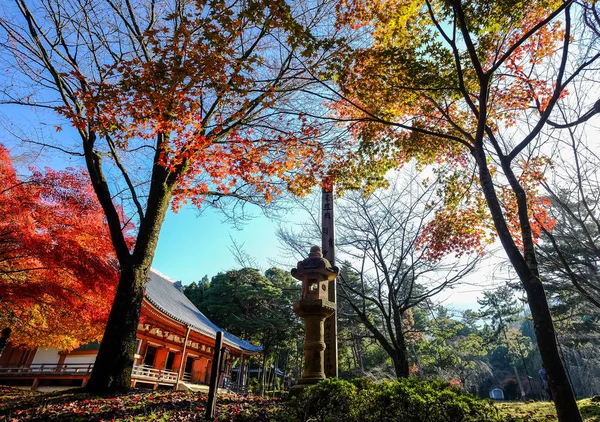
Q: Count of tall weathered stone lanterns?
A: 1